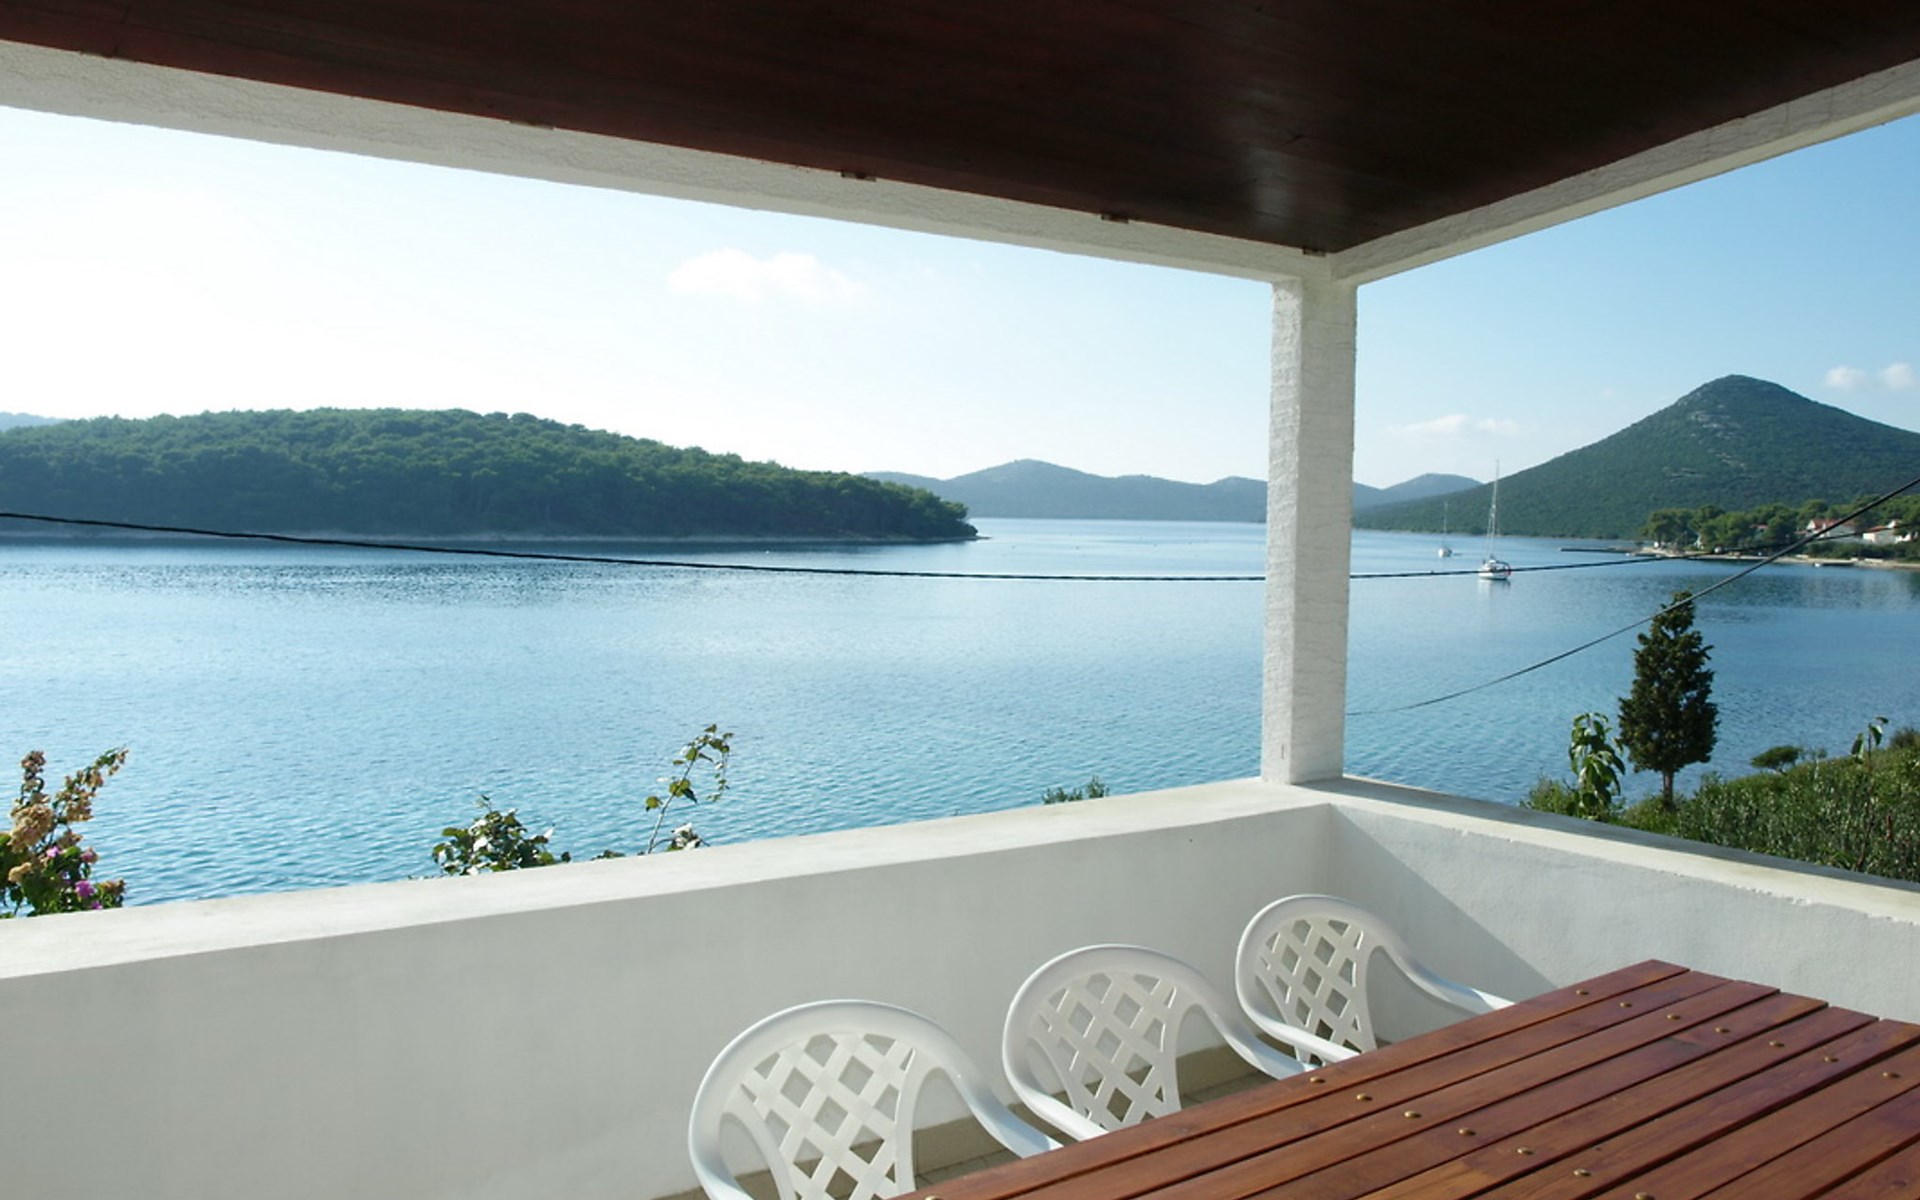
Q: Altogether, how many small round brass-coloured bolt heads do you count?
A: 15